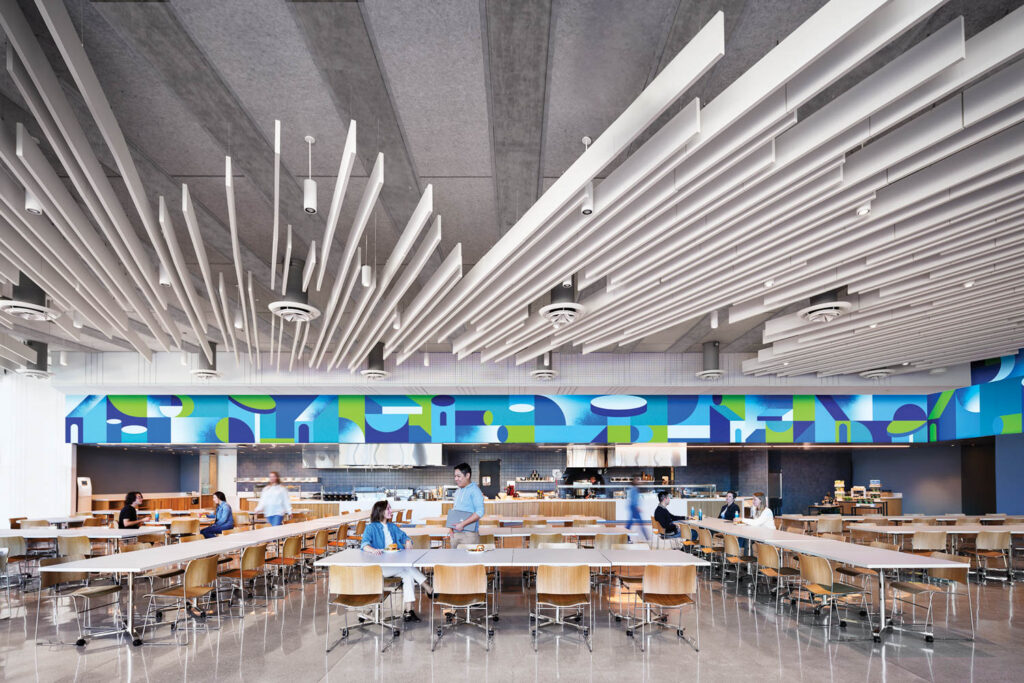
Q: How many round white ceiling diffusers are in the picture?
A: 10